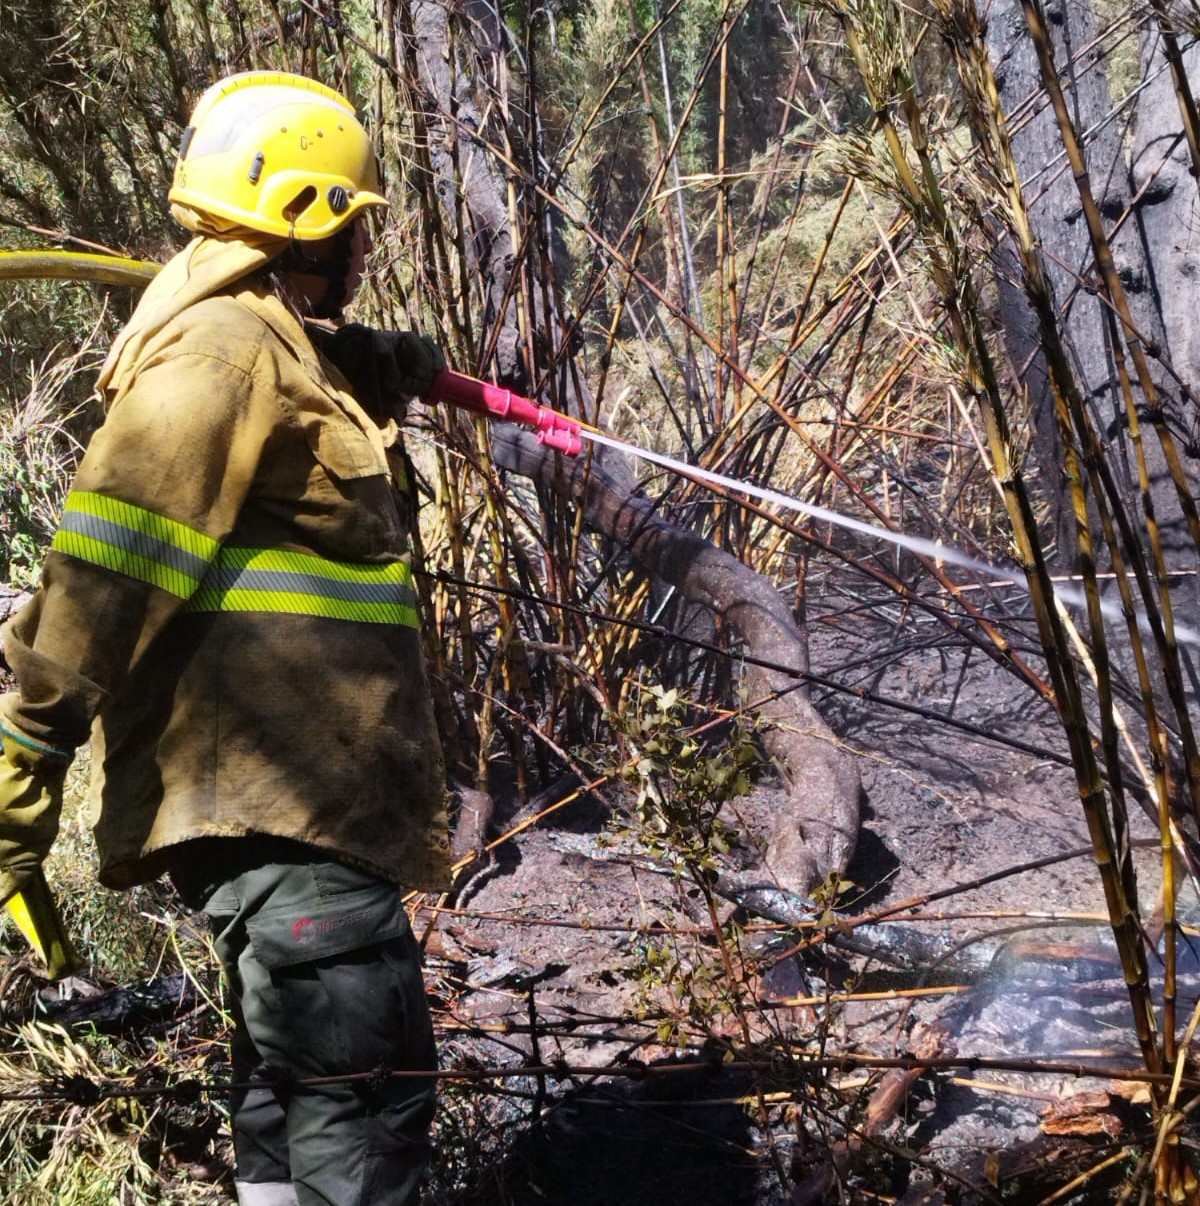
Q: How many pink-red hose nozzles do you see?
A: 1